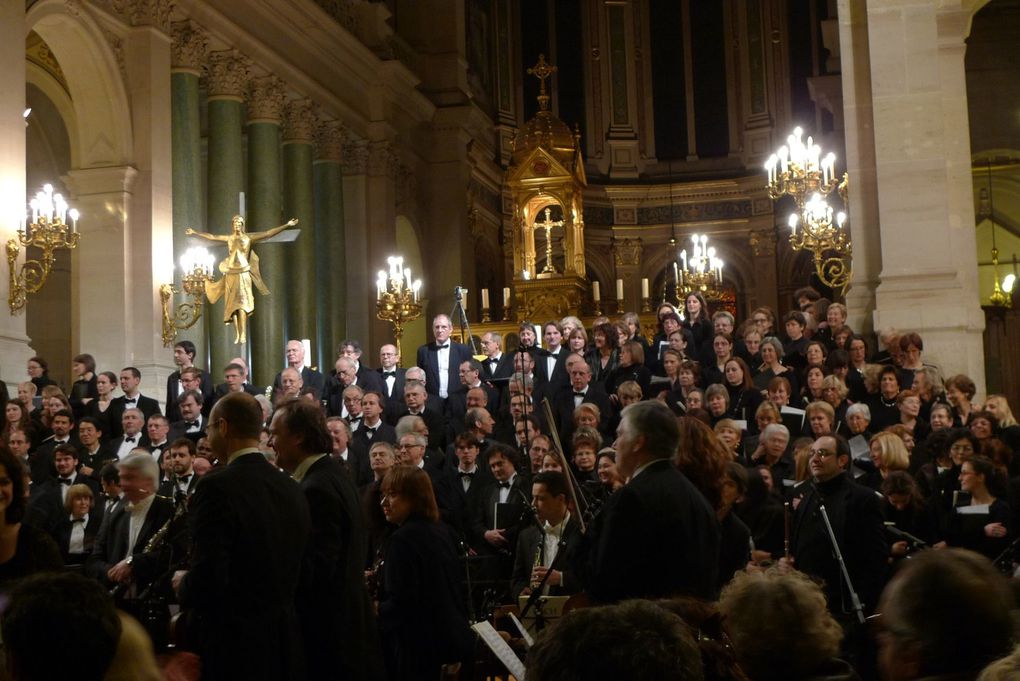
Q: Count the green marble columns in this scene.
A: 5